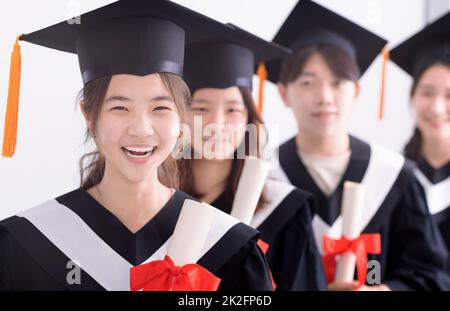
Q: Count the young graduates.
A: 4